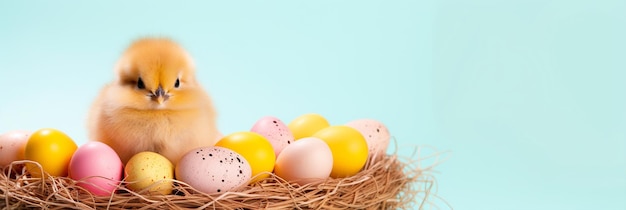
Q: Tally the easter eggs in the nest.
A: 11